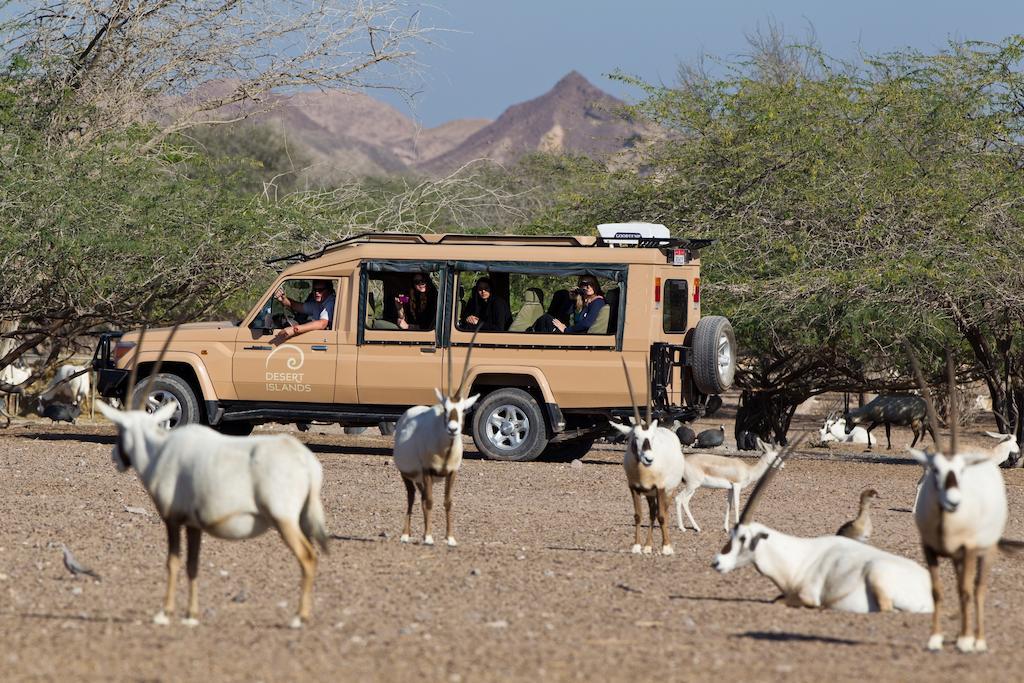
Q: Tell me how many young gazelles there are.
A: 1